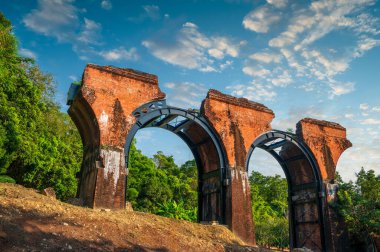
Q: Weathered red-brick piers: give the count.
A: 3